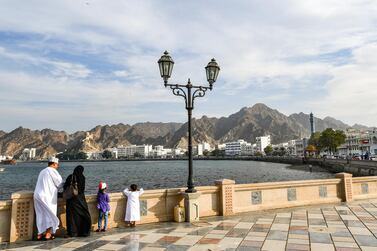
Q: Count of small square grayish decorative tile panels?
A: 5